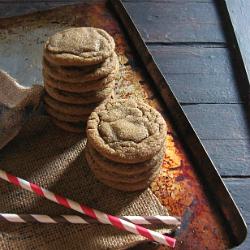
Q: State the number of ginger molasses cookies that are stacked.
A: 11